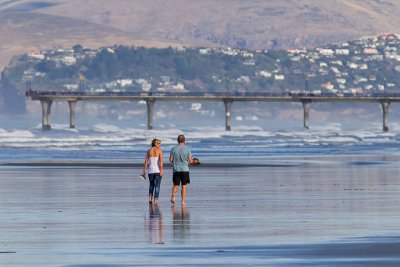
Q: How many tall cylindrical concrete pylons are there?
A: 6